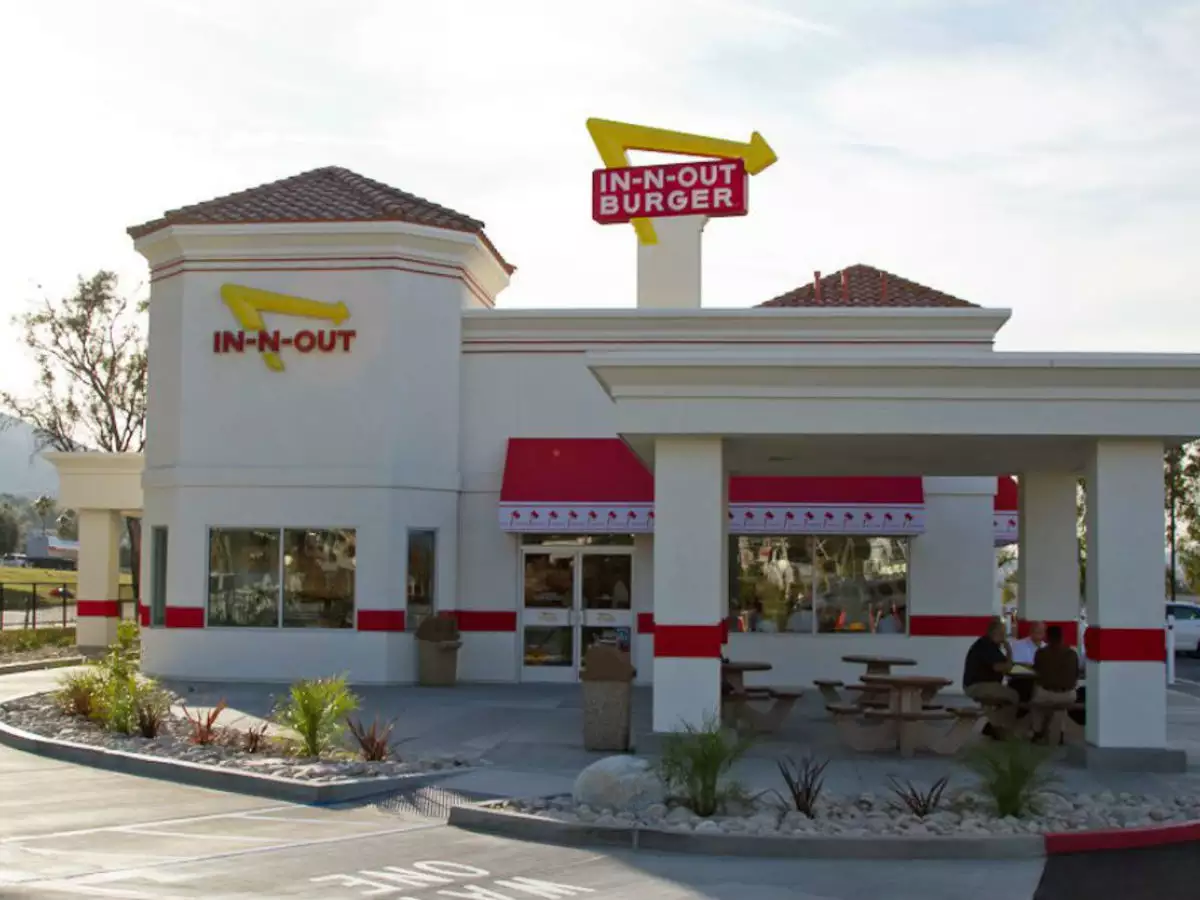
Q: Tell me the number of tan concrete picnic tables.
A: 4